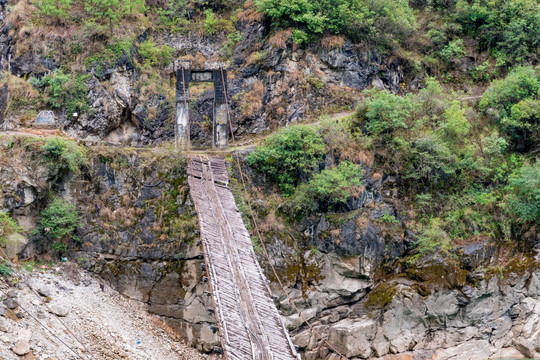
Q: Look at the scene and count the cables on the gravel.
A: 2